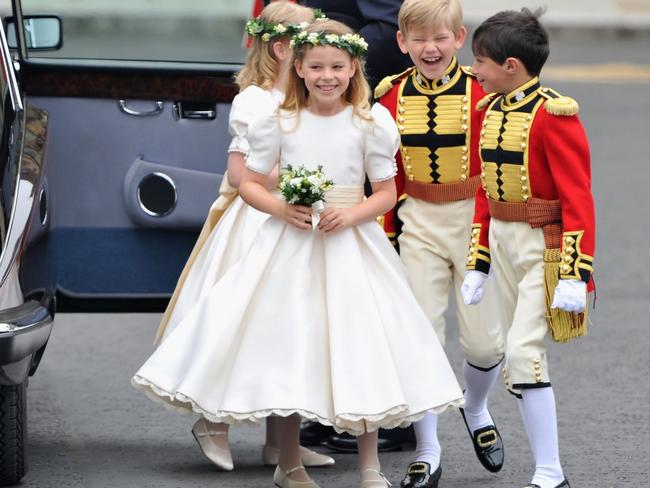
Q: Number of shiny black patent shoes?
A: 3